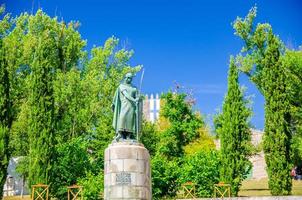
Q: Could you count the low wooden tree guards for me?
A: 4